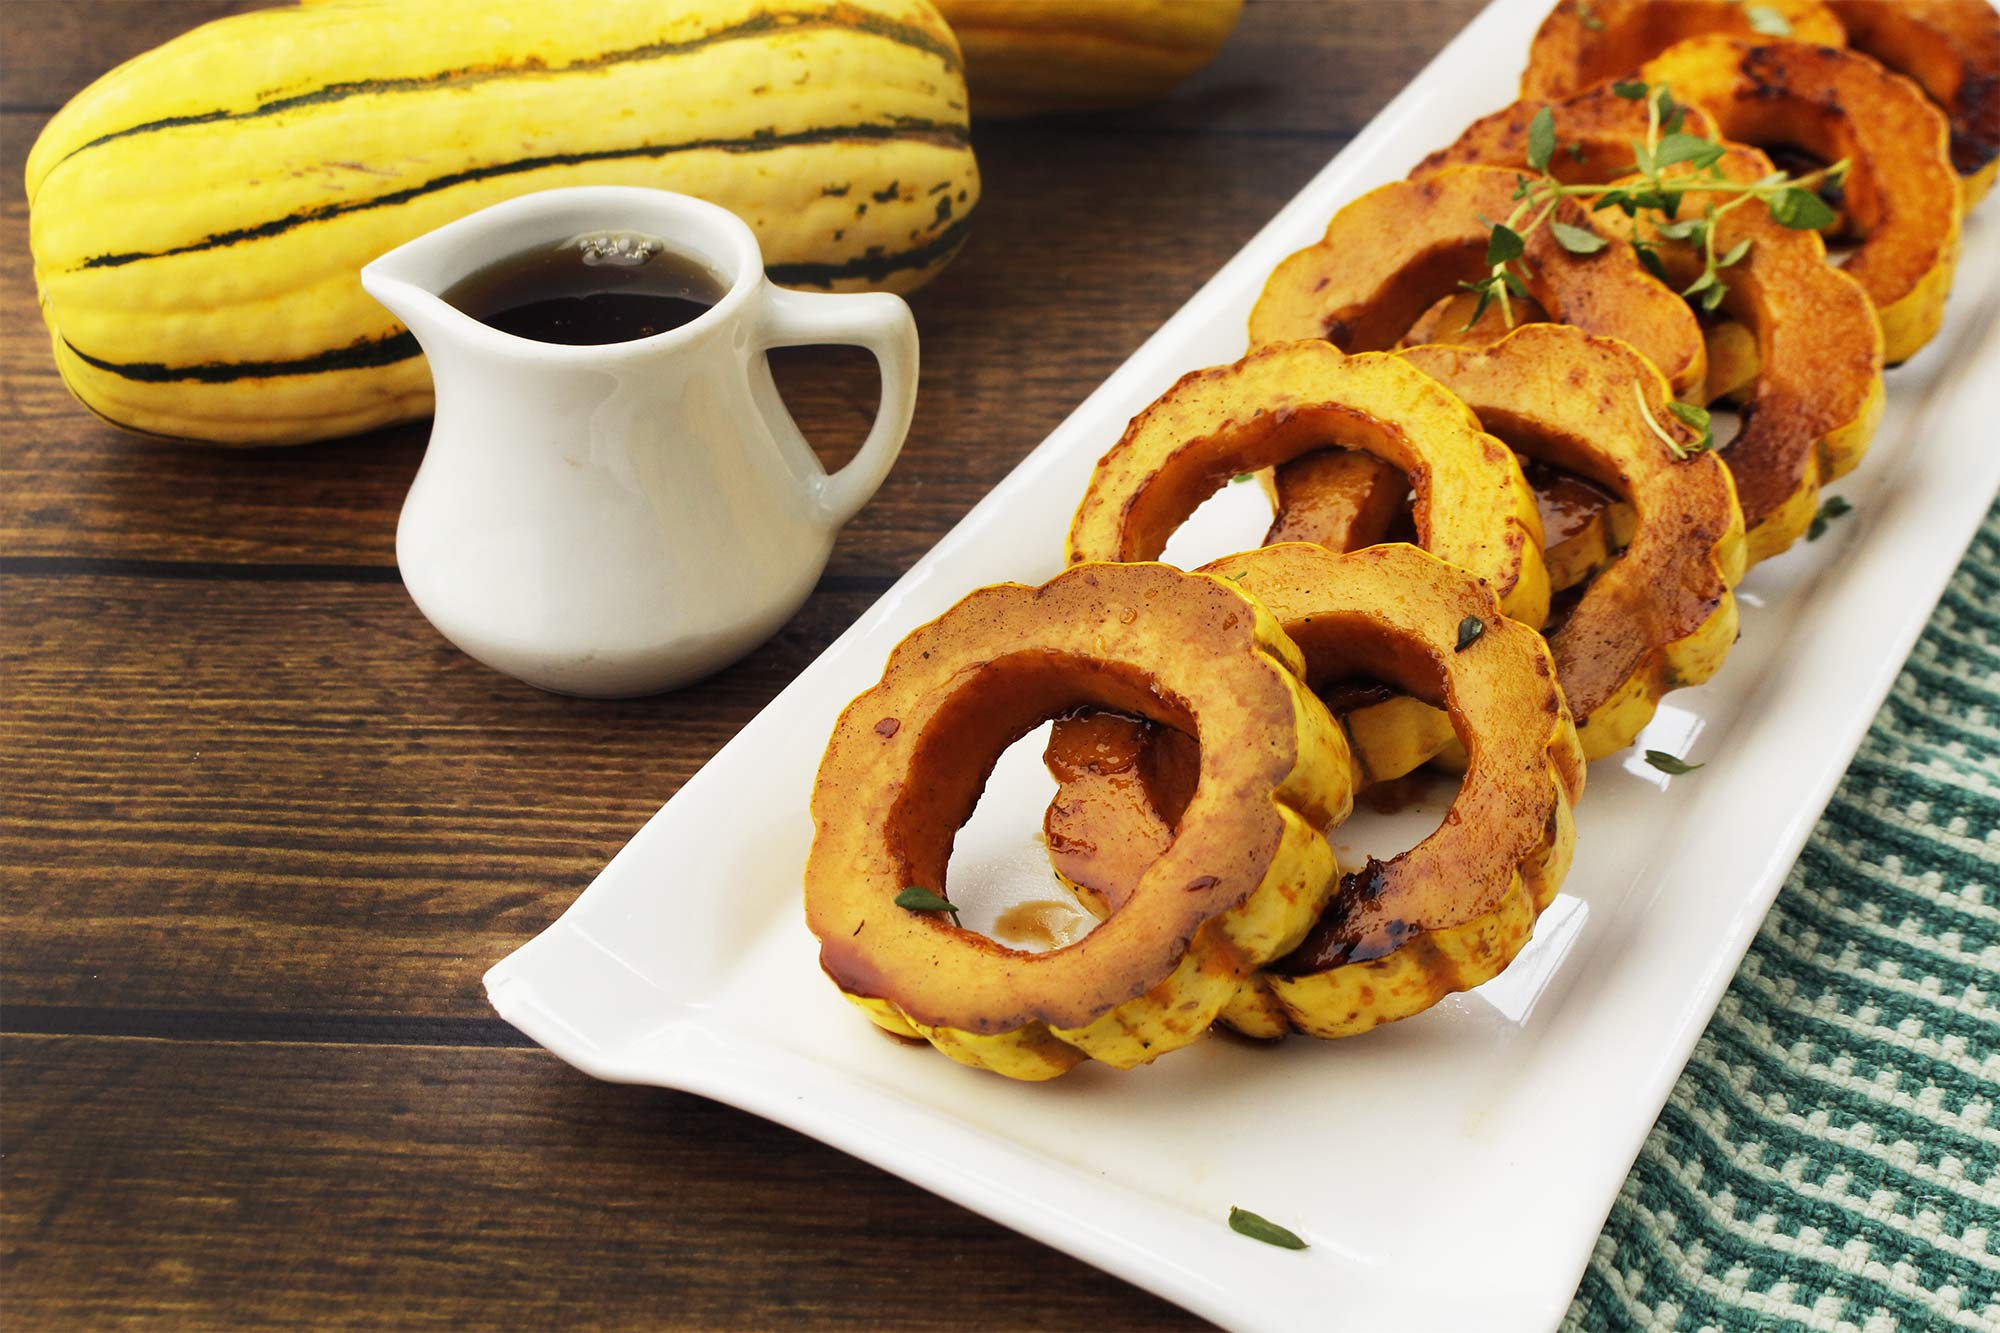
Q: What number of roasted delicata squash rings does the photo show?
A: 10